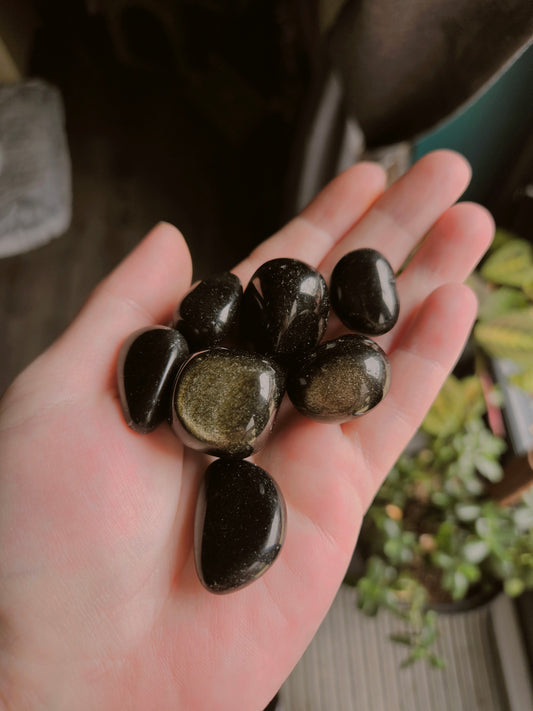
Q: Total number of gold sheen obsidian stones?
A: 2